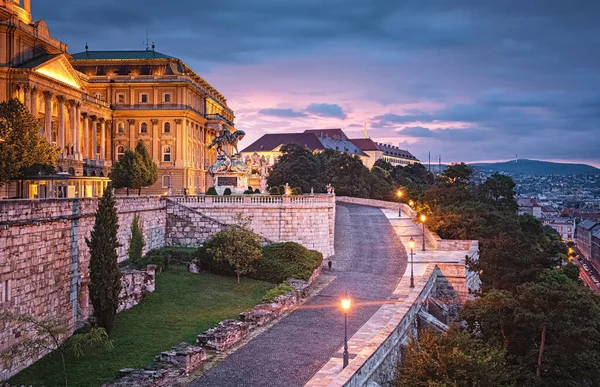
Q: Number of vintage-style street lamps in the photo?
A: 5